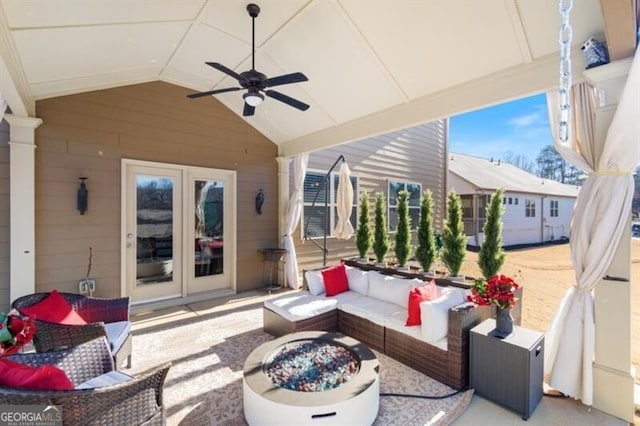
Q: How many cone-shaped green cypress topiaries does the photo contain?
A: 6